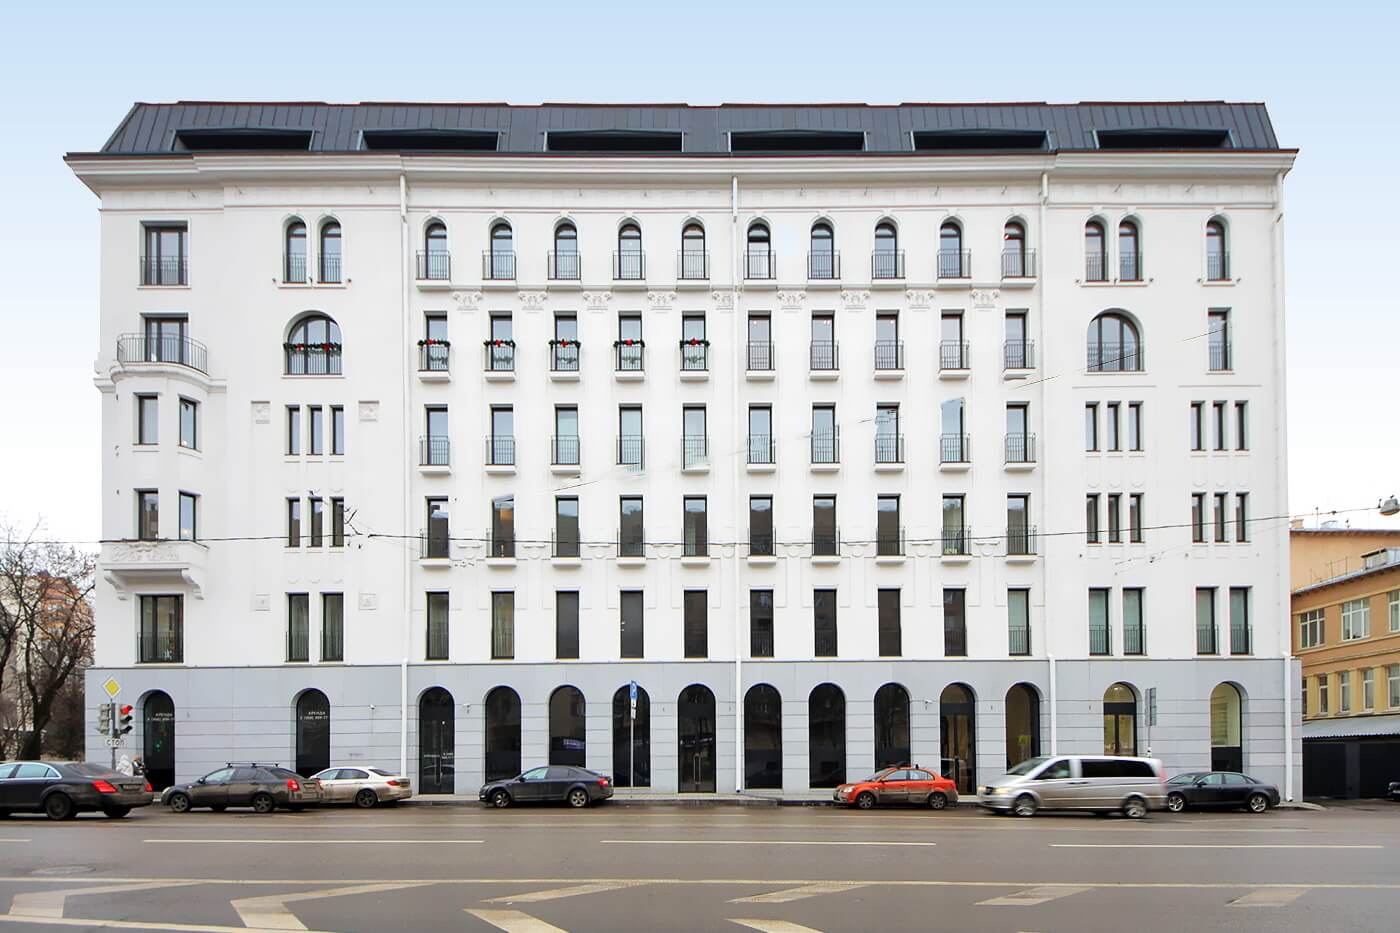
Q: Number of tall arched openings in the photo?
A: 14